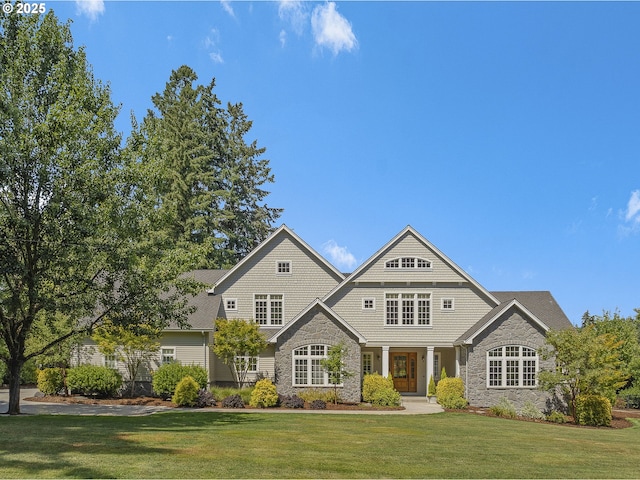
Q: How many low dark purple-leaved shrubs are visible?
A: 4